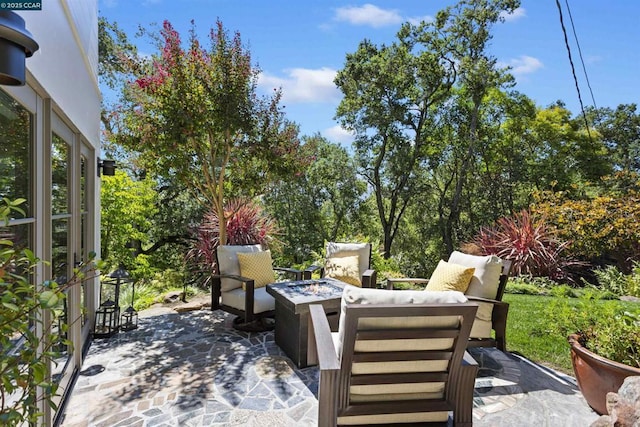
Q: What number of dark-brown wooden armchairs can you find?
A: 4